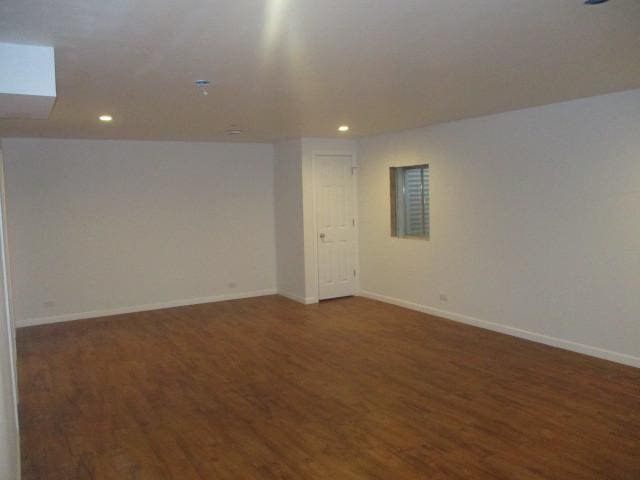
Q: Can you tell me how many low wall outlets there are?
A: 3